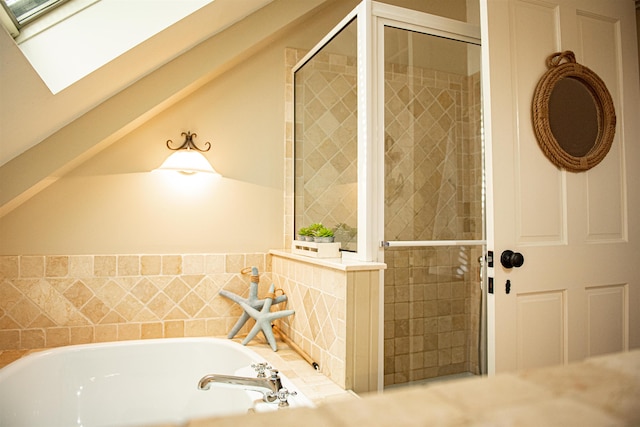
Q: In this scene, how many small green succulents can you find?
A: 3